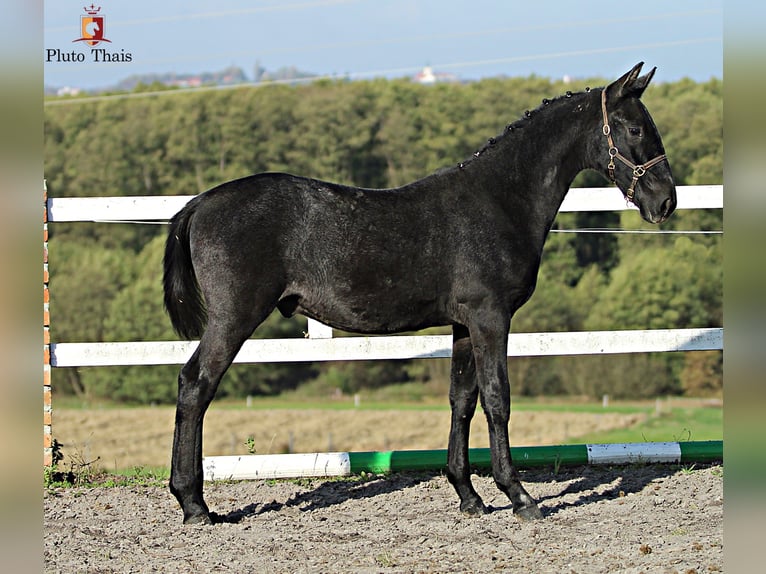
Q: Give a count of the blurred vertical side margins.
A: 2